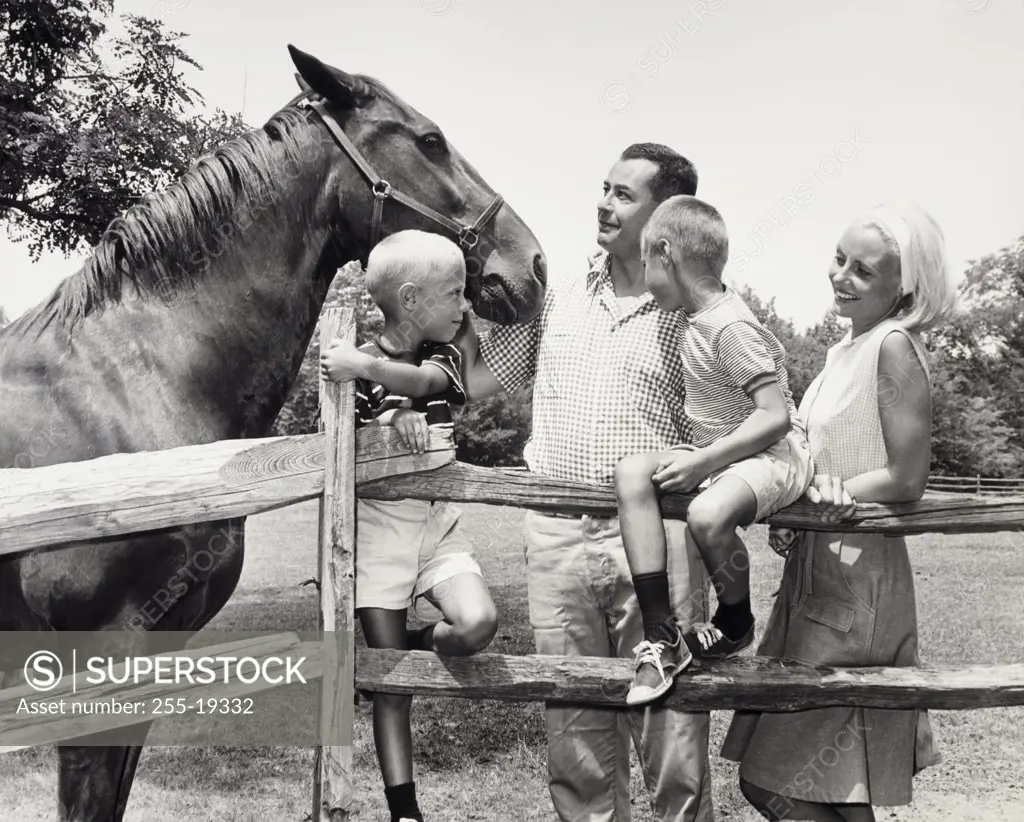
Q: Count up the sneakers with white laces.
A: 2